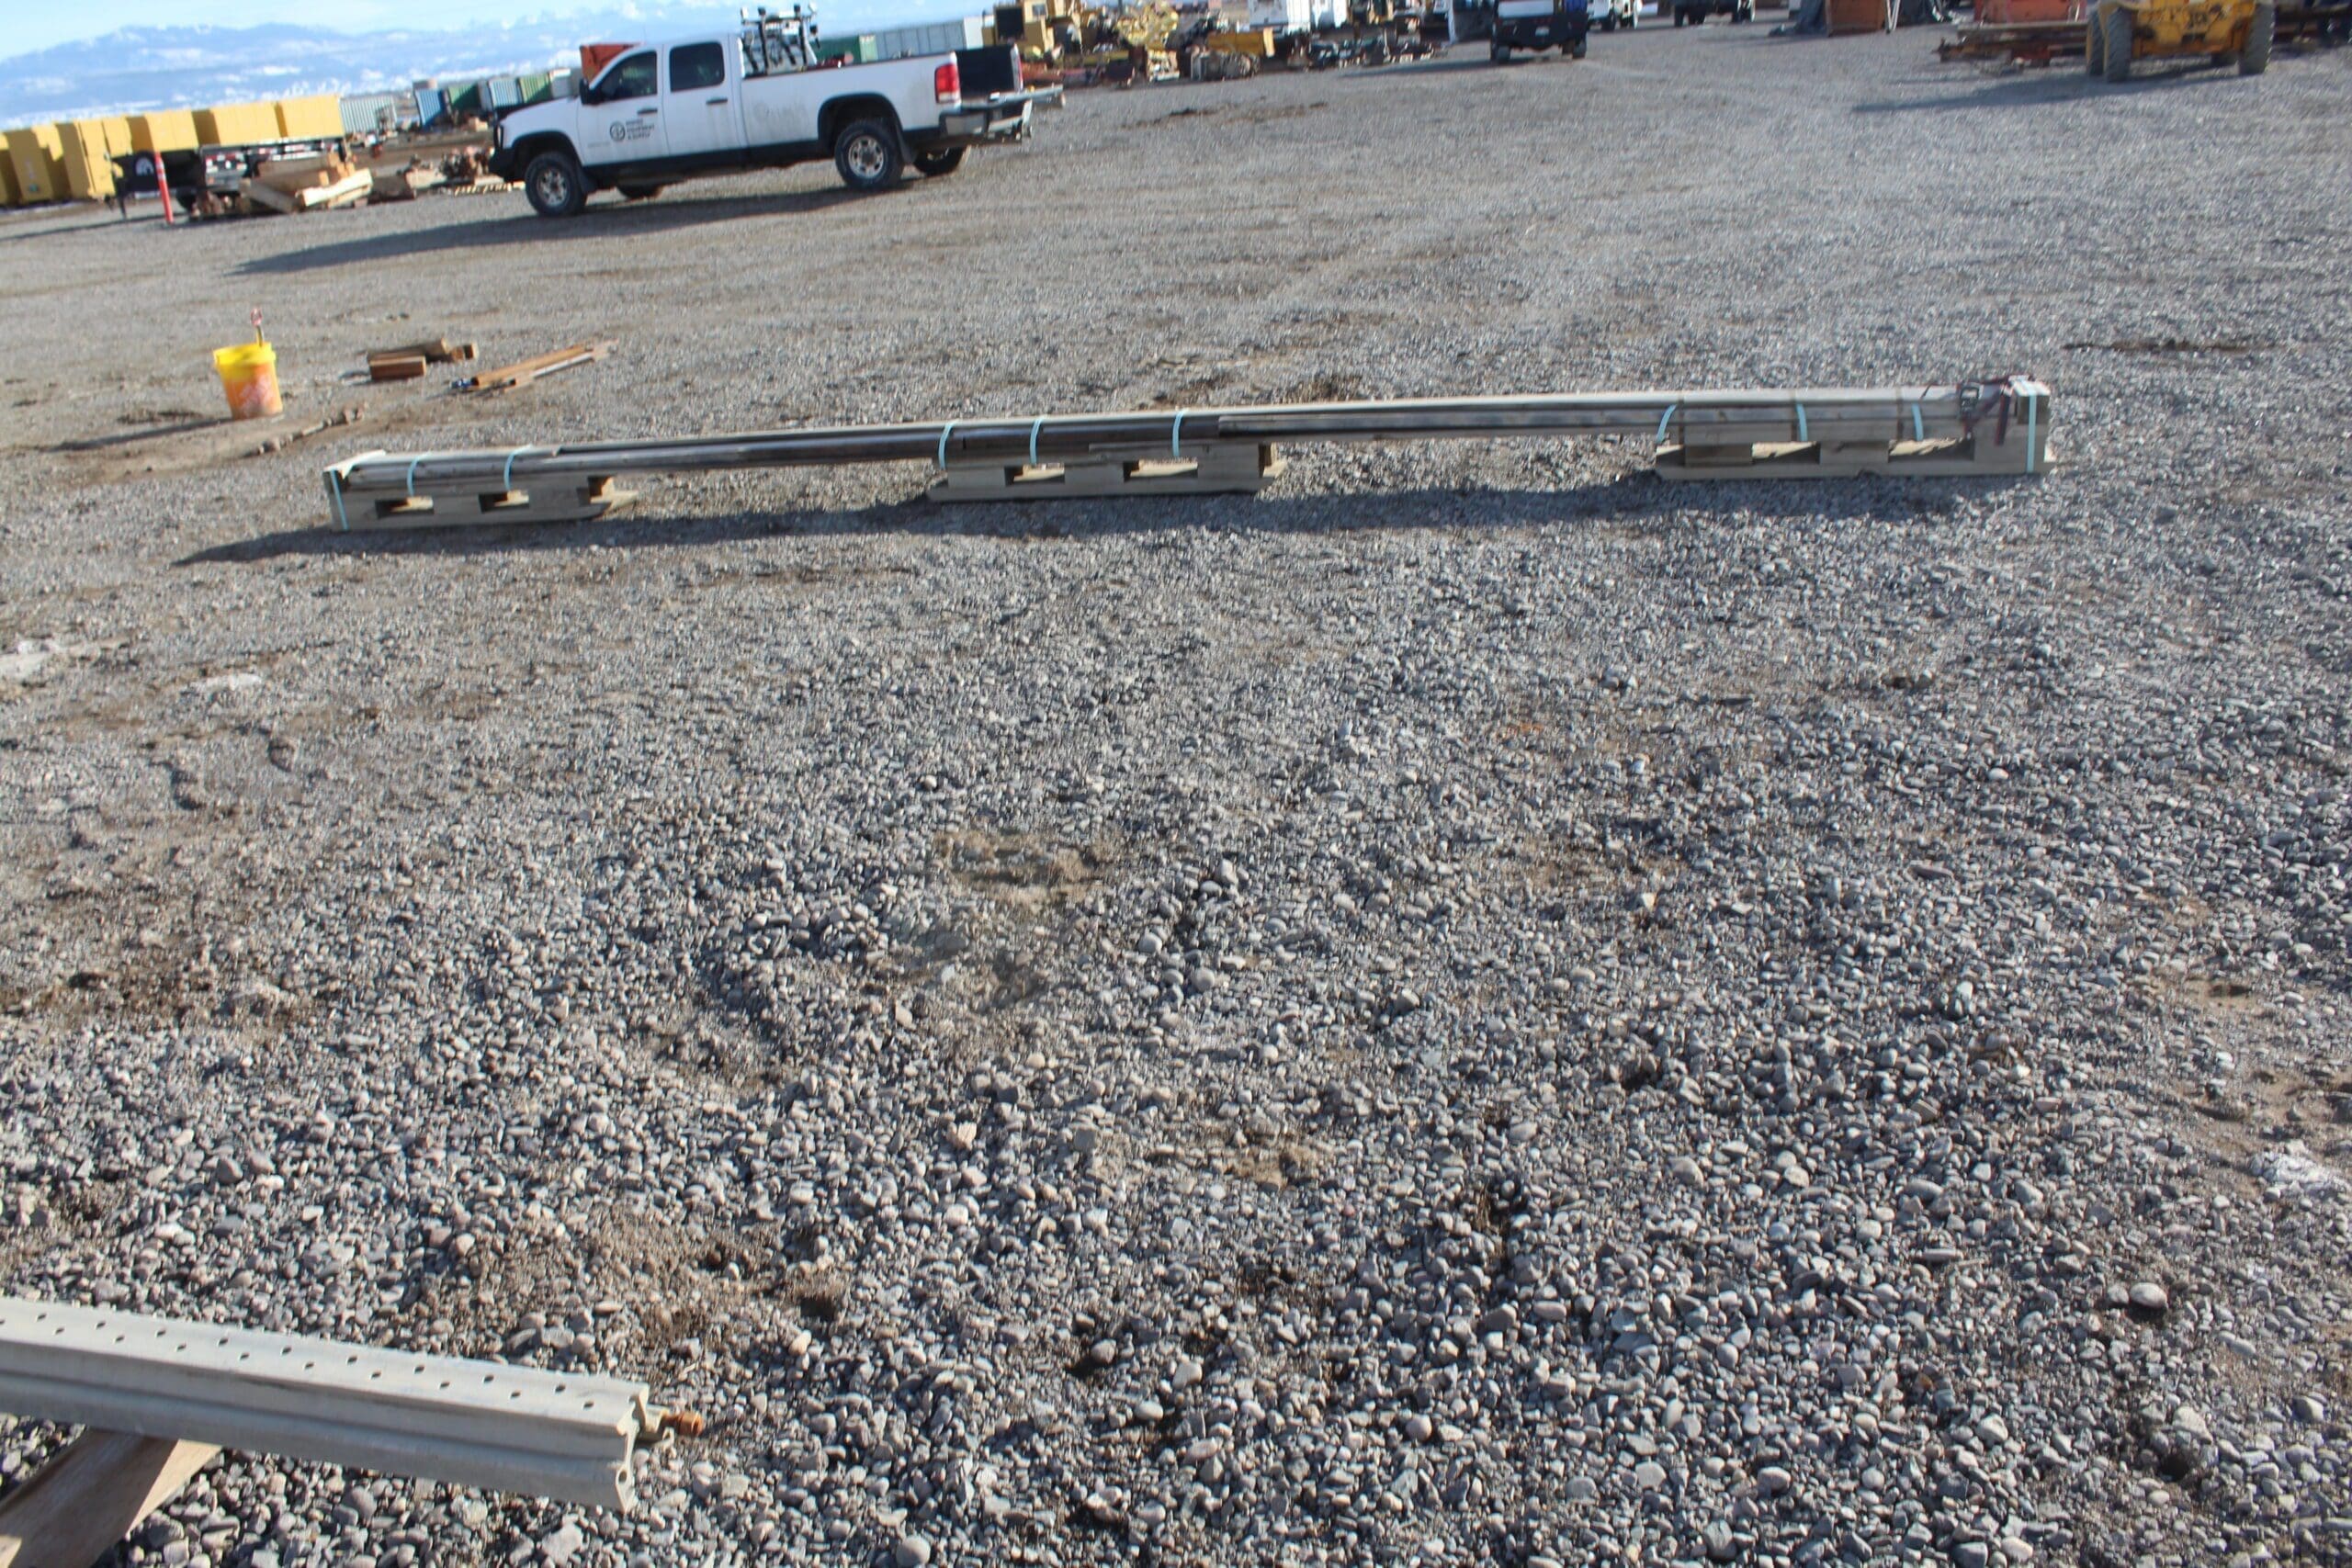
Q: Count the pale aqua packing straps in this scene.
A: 10